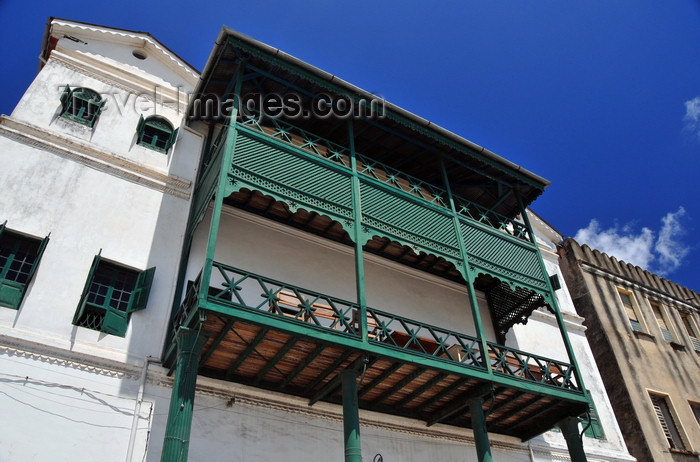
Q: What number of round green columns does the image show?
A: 4